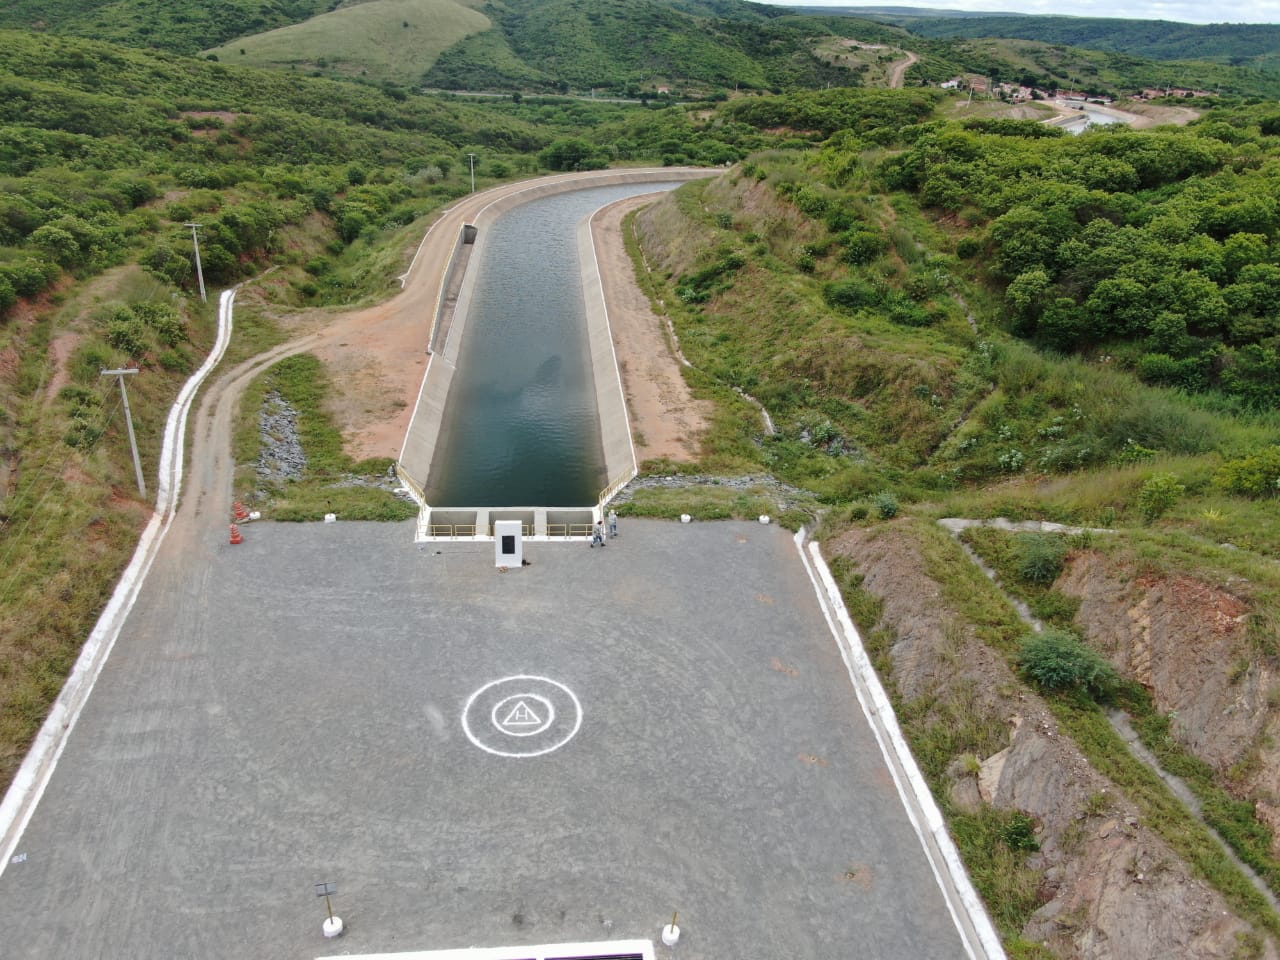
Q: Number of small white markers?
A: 6